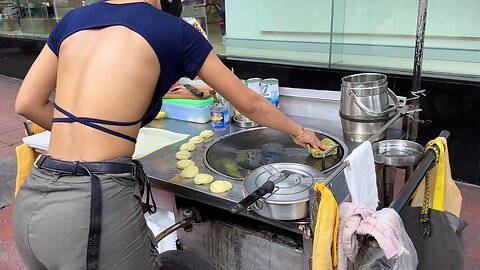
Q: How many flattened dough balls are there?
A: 8